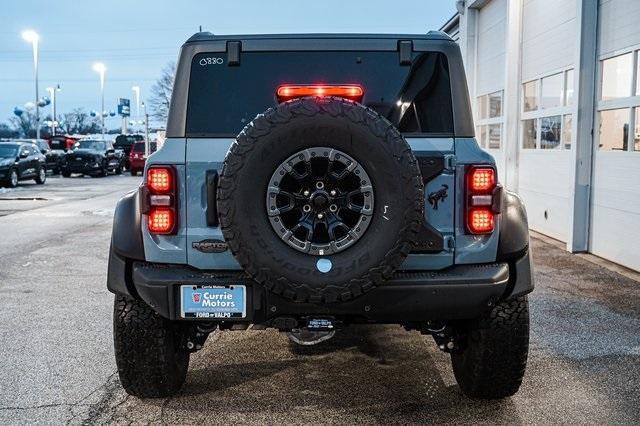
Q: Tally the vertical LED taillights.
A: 2